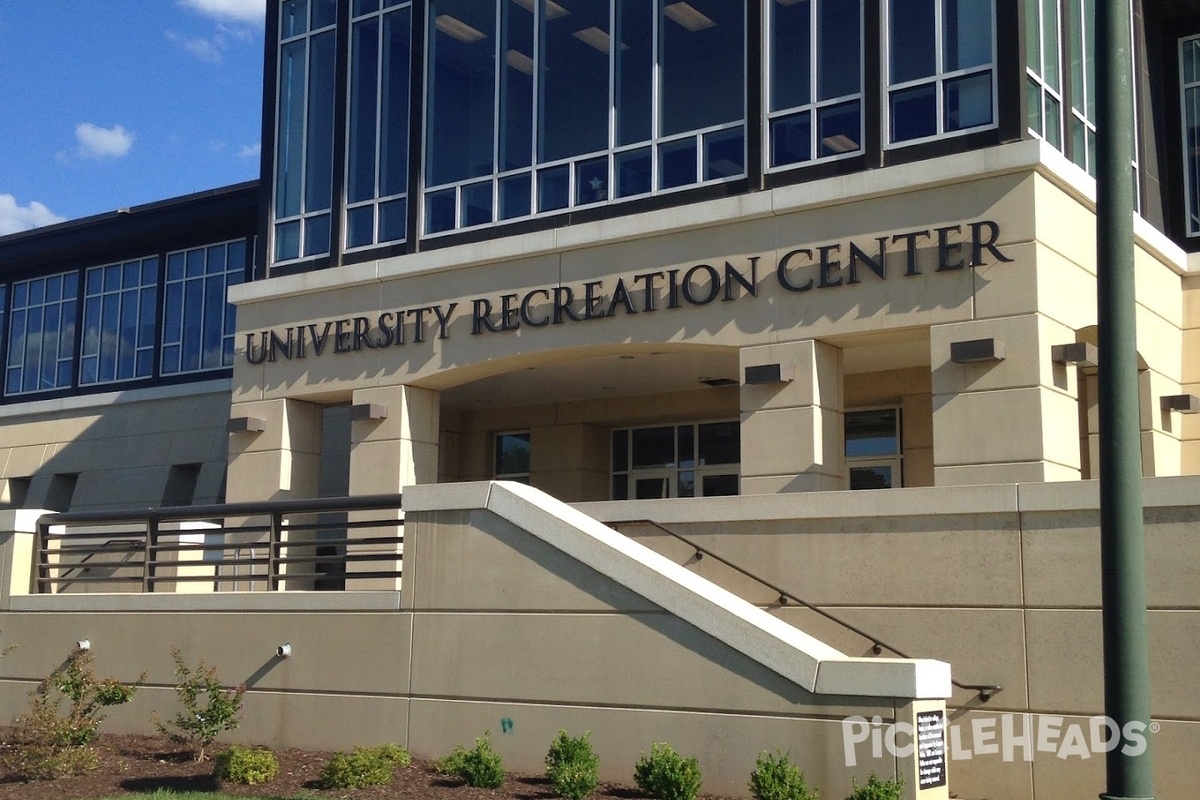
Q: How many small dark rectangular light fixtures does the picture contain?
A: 6